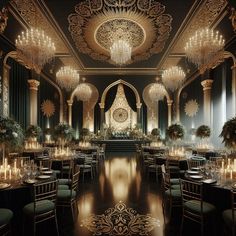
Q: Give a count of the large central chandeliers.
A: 1